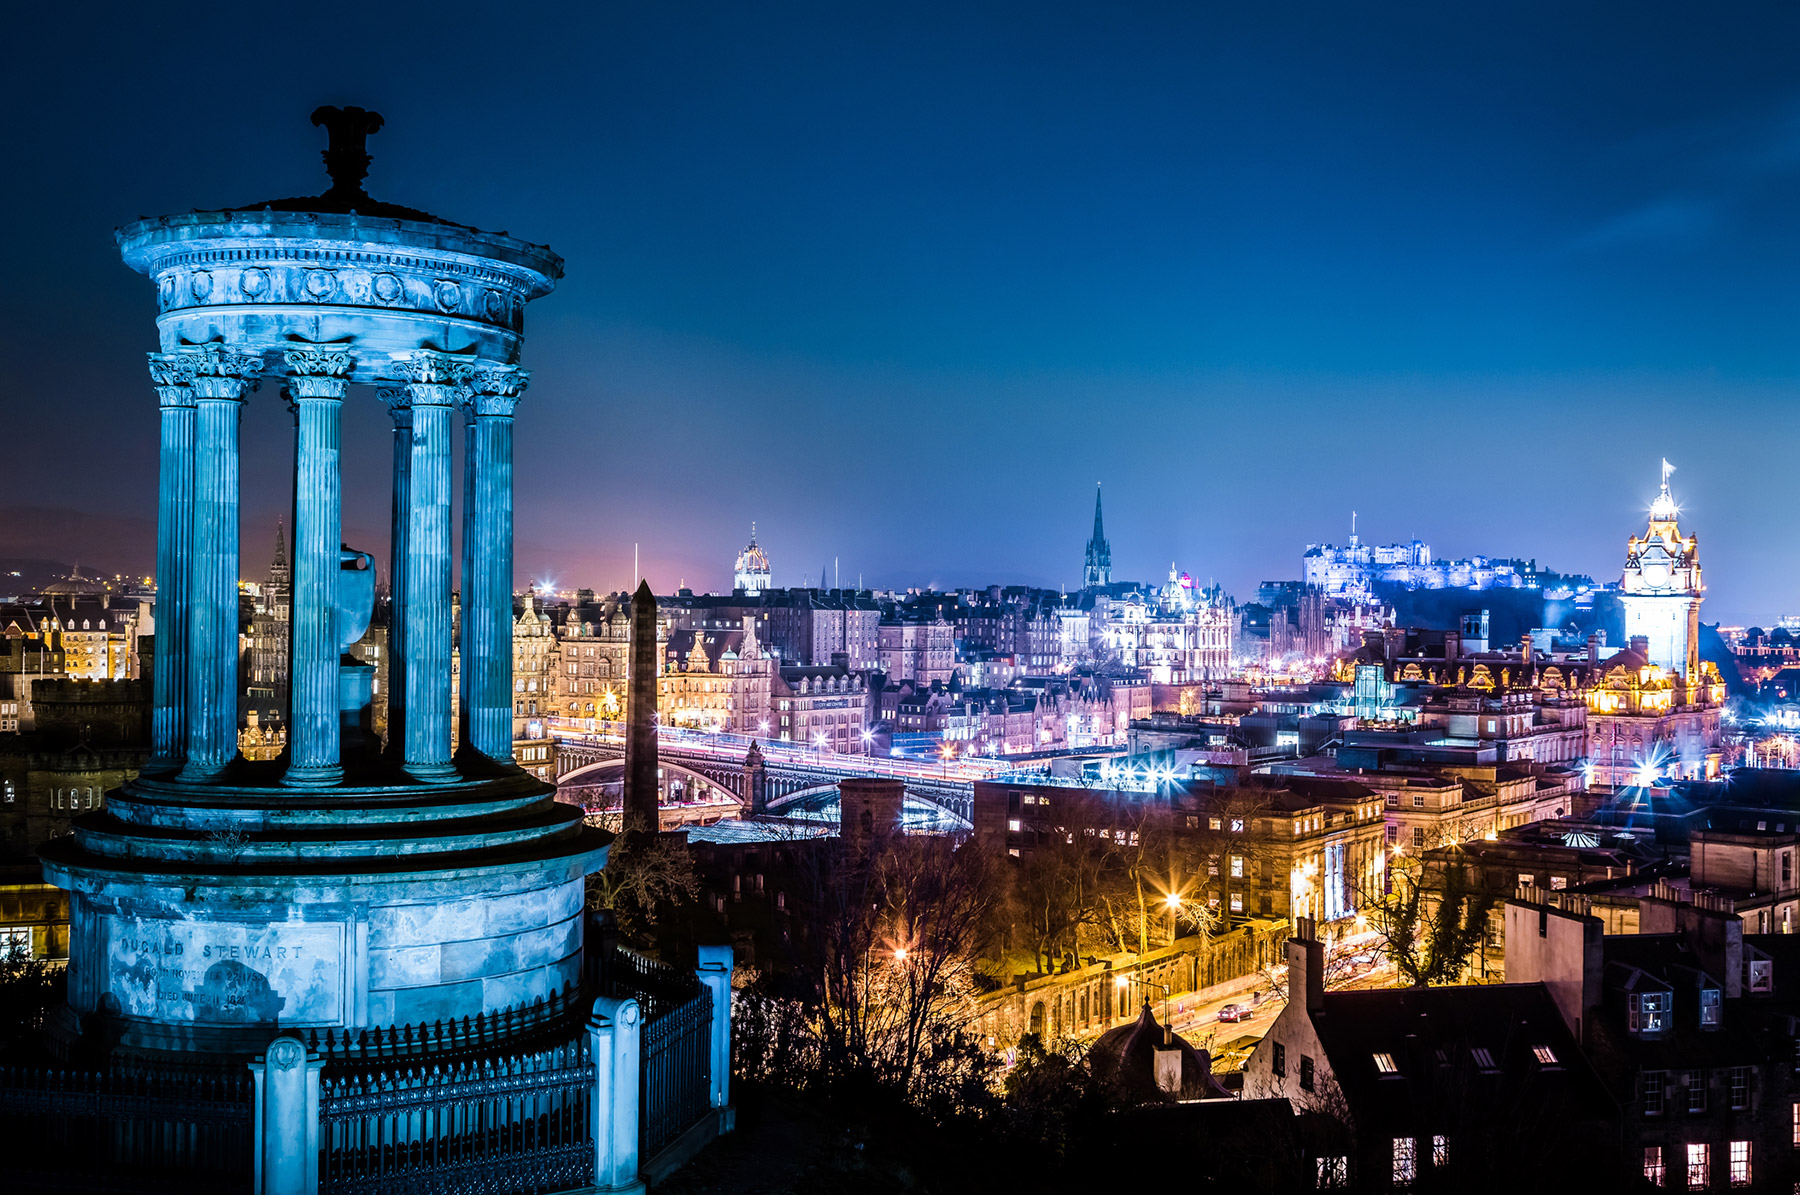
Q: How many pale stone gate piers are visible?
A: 3